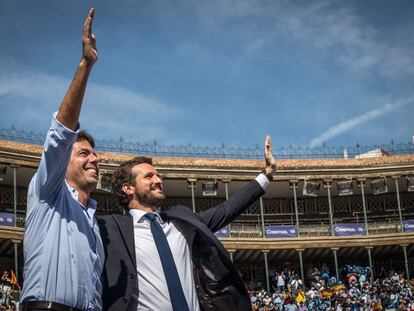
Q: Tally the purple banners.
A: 5